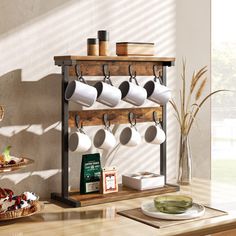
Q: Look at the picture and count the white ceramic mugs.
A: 8